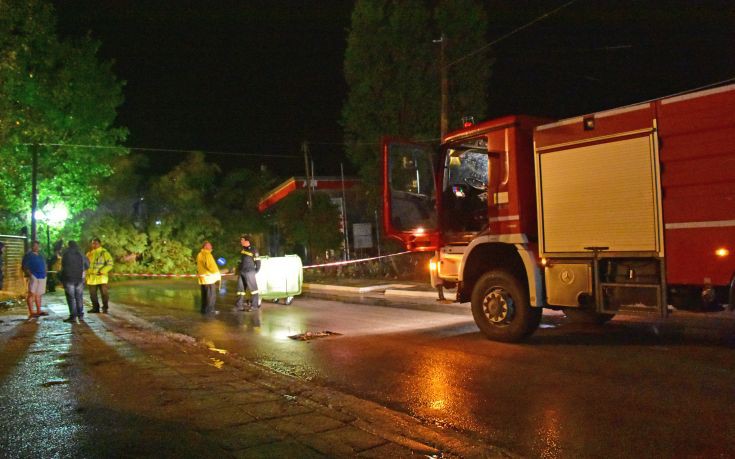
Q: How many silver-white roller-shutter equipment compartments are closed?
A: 1